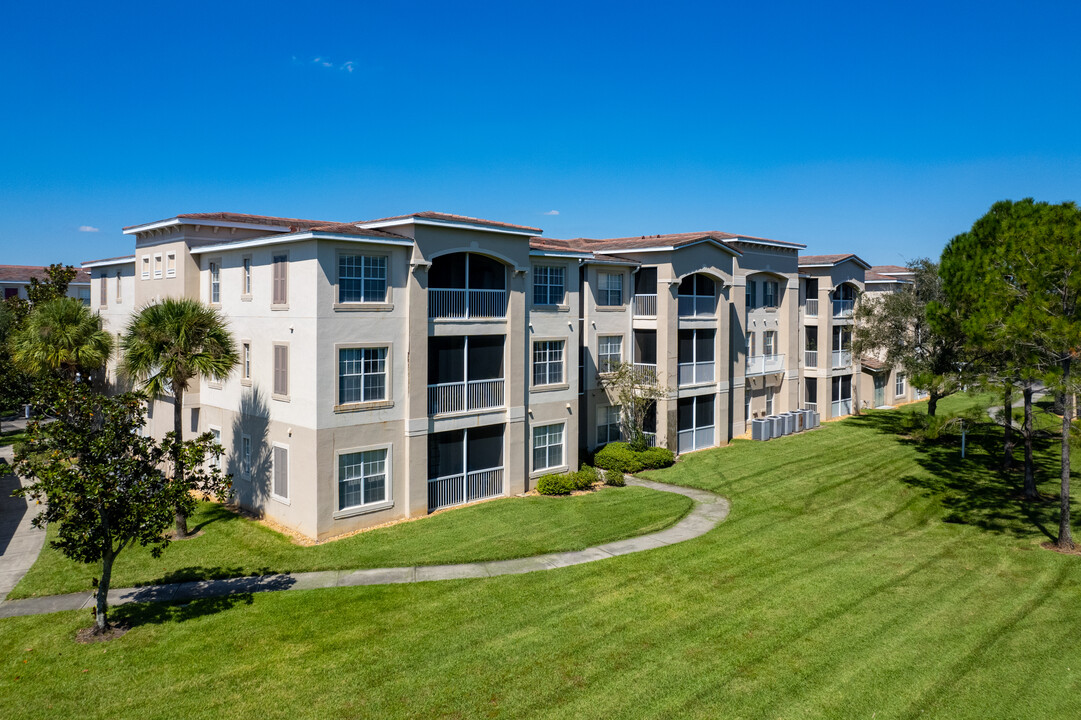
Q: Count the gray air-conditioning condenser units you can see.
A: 6